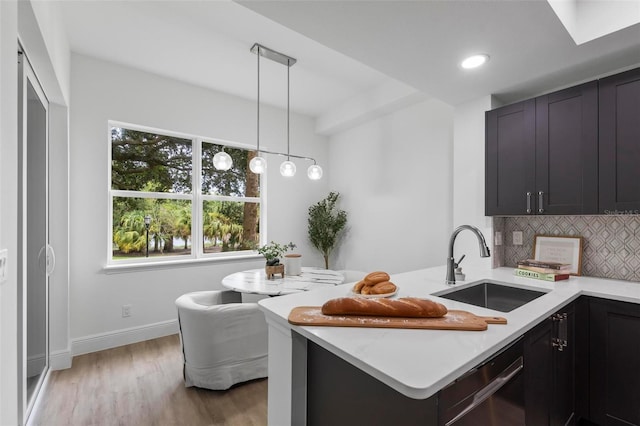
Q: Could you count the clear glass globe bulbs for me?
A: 4